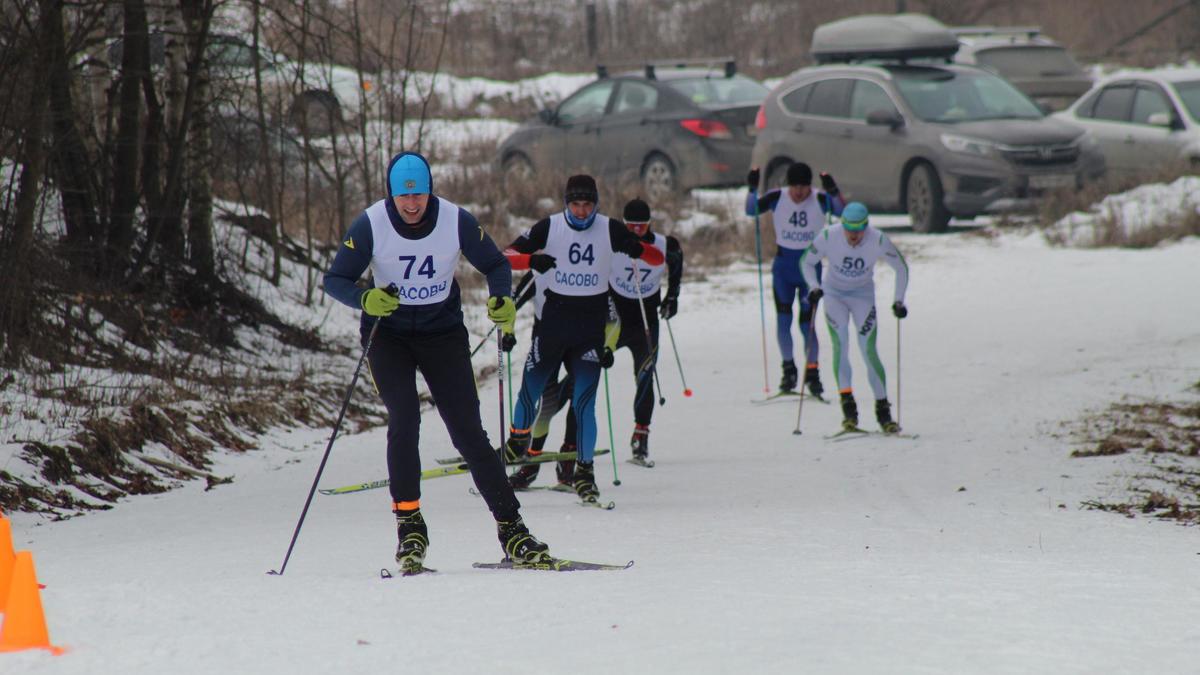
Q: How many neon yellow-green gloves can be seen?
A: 2